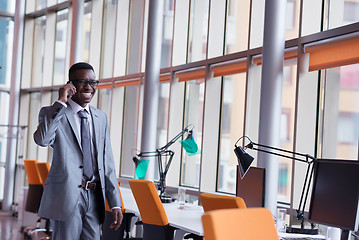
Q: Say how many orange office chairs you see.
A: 6